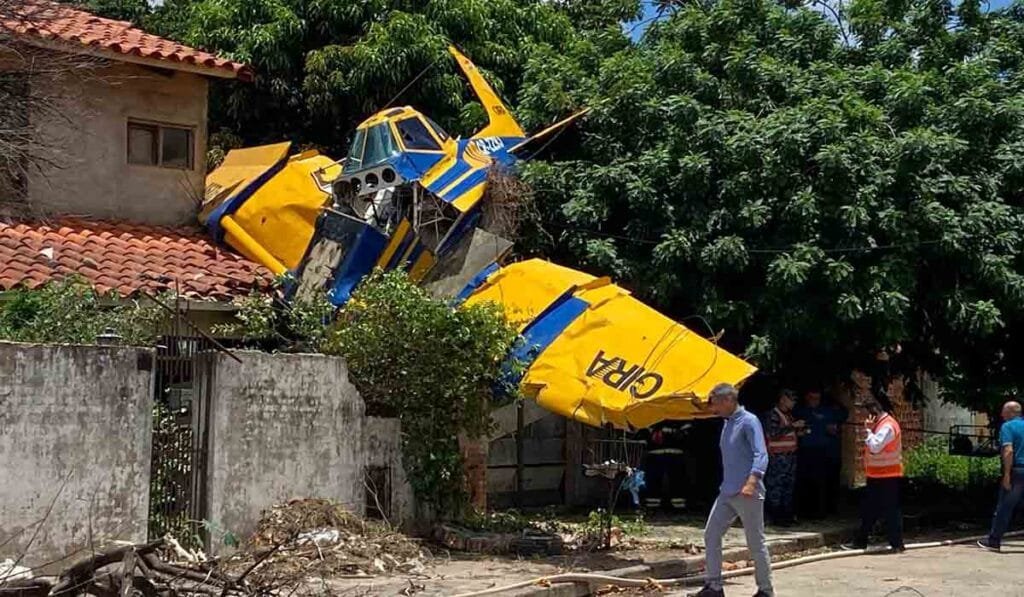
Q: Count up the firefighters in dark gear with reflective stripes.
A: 1